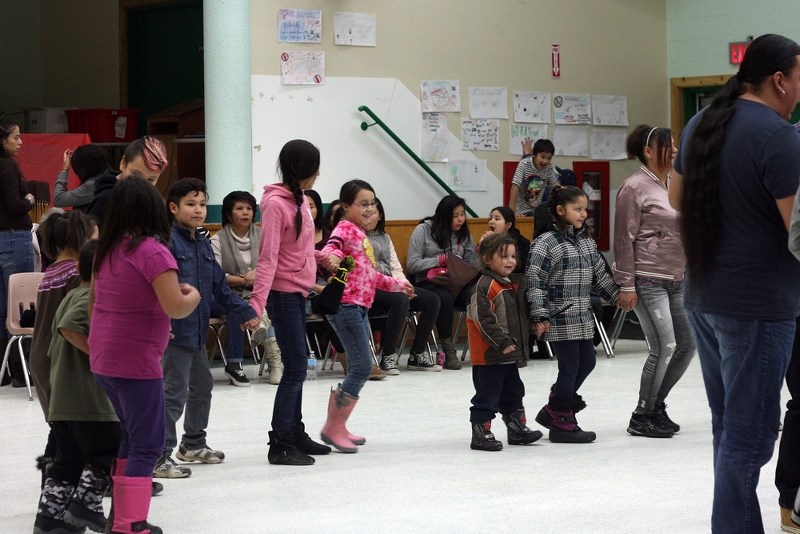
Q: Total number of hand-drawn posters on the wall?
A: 14